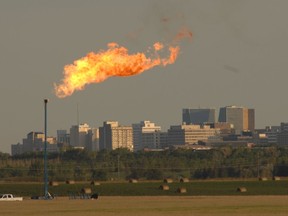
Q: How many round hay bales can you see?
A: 12